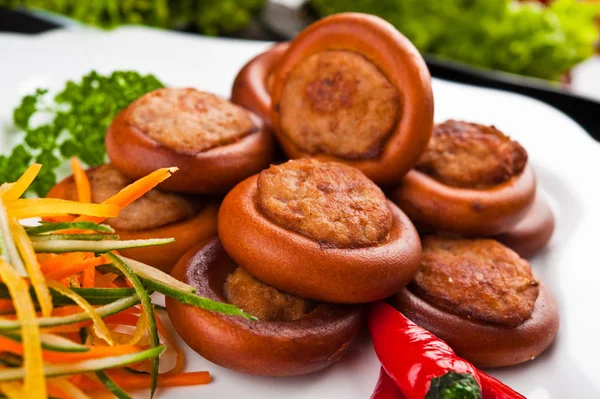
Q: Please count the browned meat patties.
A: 7